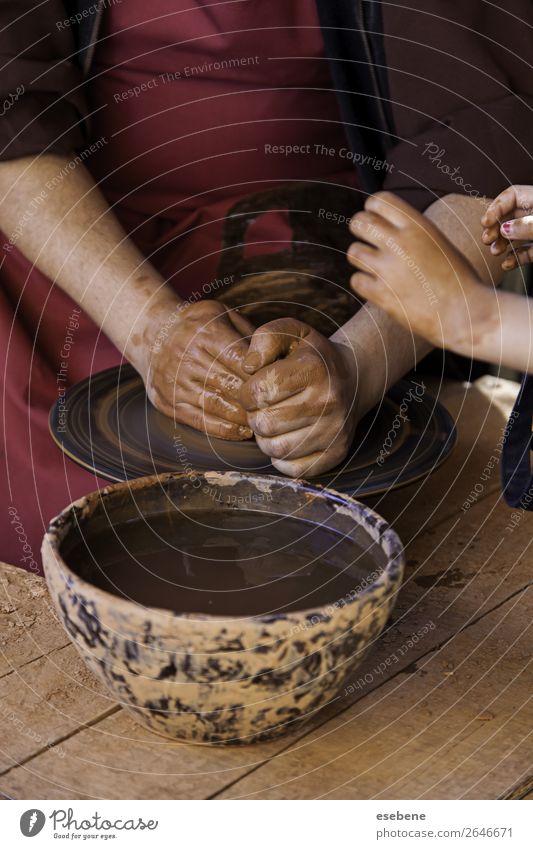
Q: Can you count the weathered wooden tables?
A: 1